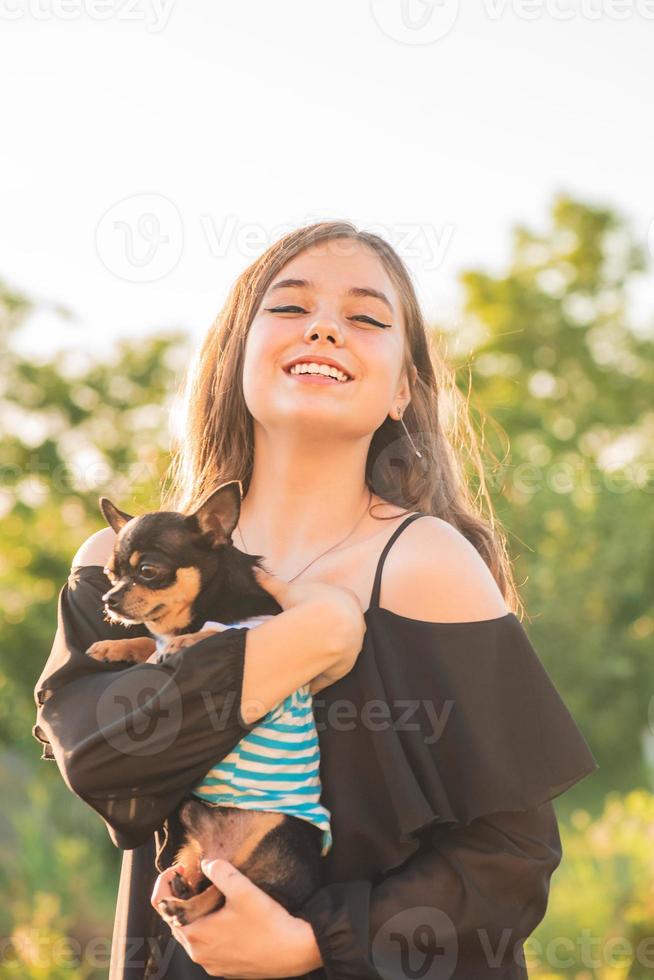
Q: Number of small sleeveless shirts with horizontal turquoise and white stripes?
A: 1